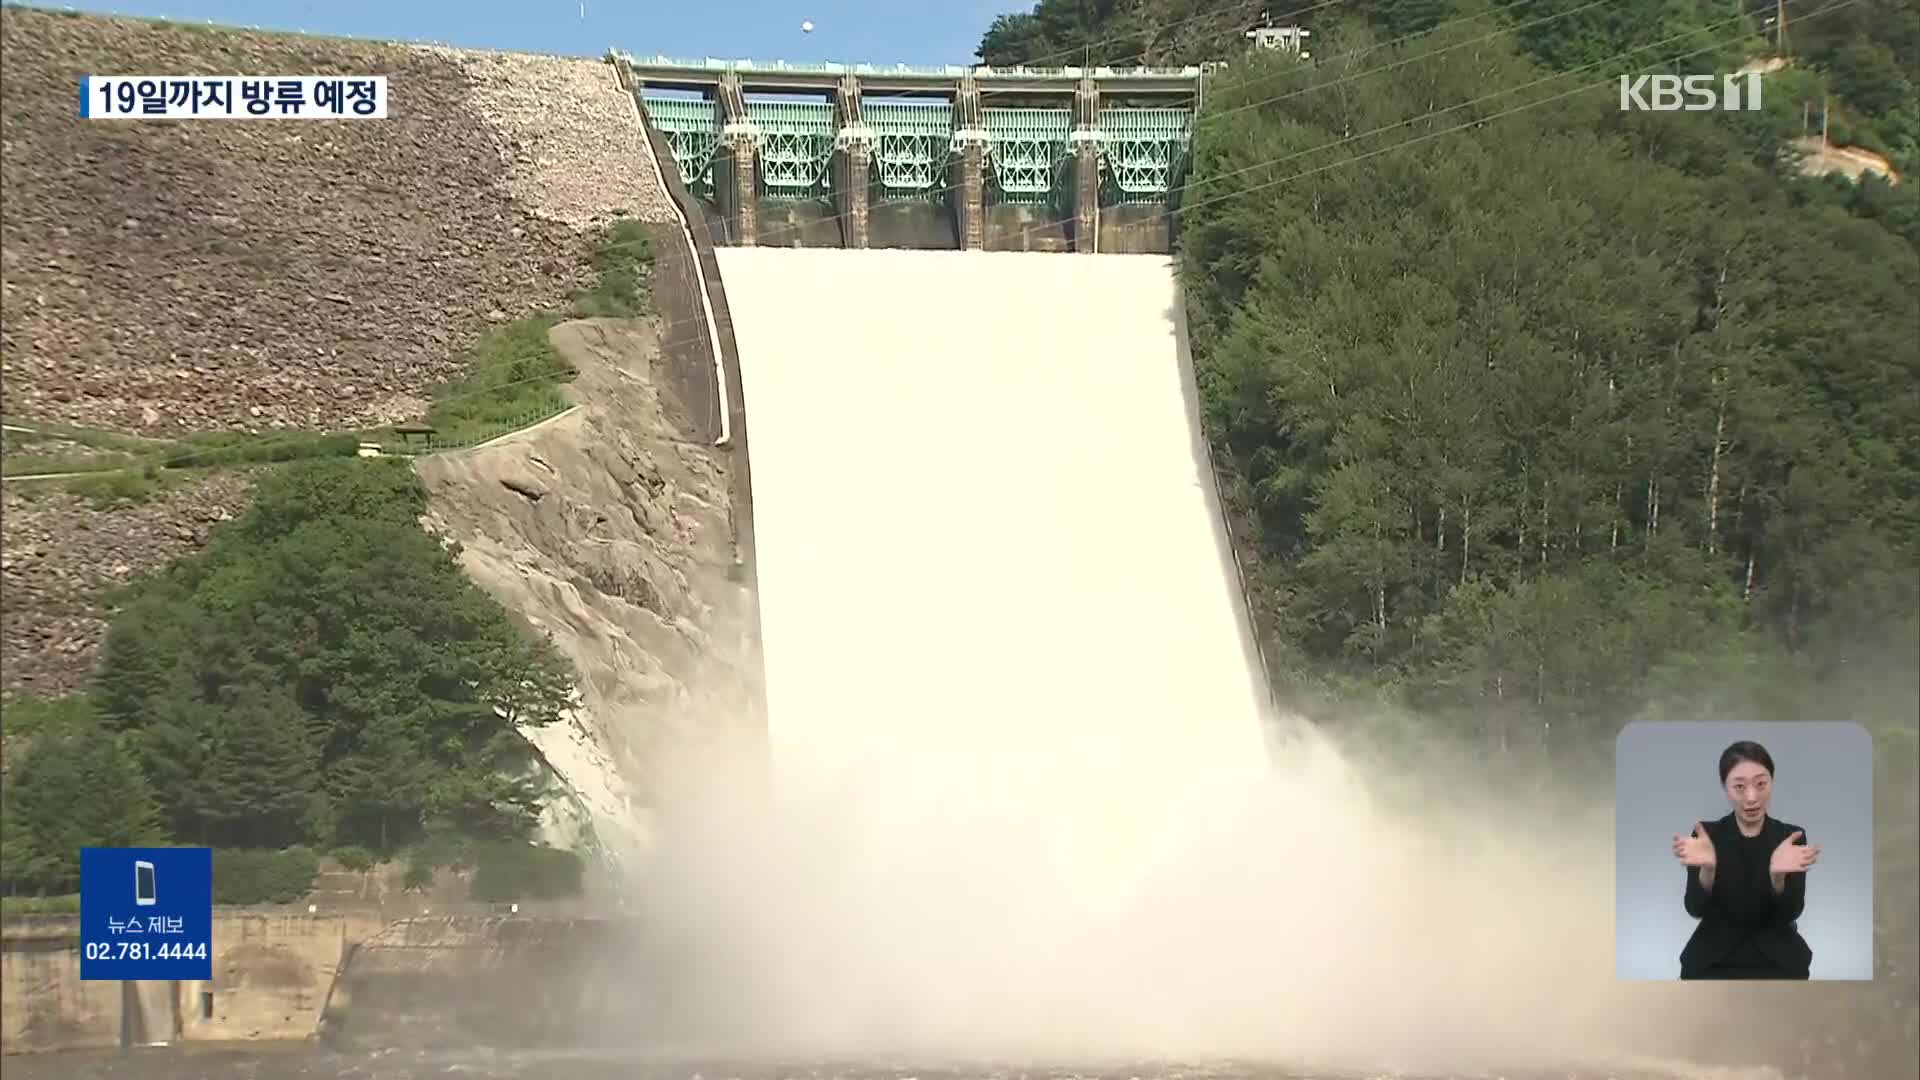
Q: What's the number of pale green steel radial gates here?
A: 5